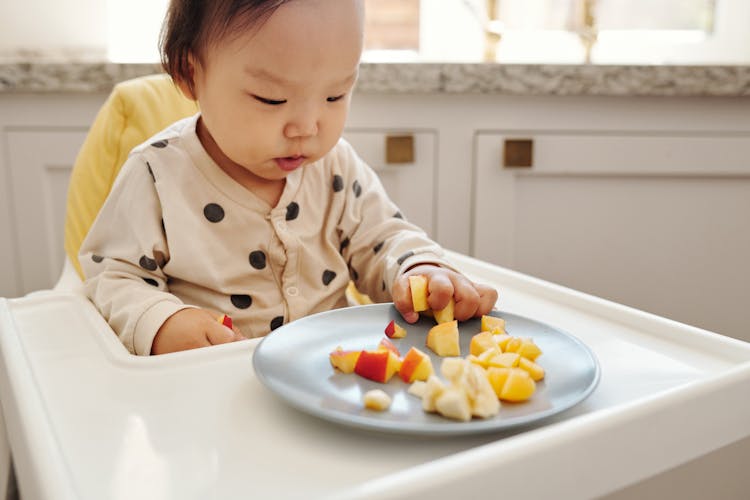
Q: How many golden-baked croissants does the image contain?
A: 0